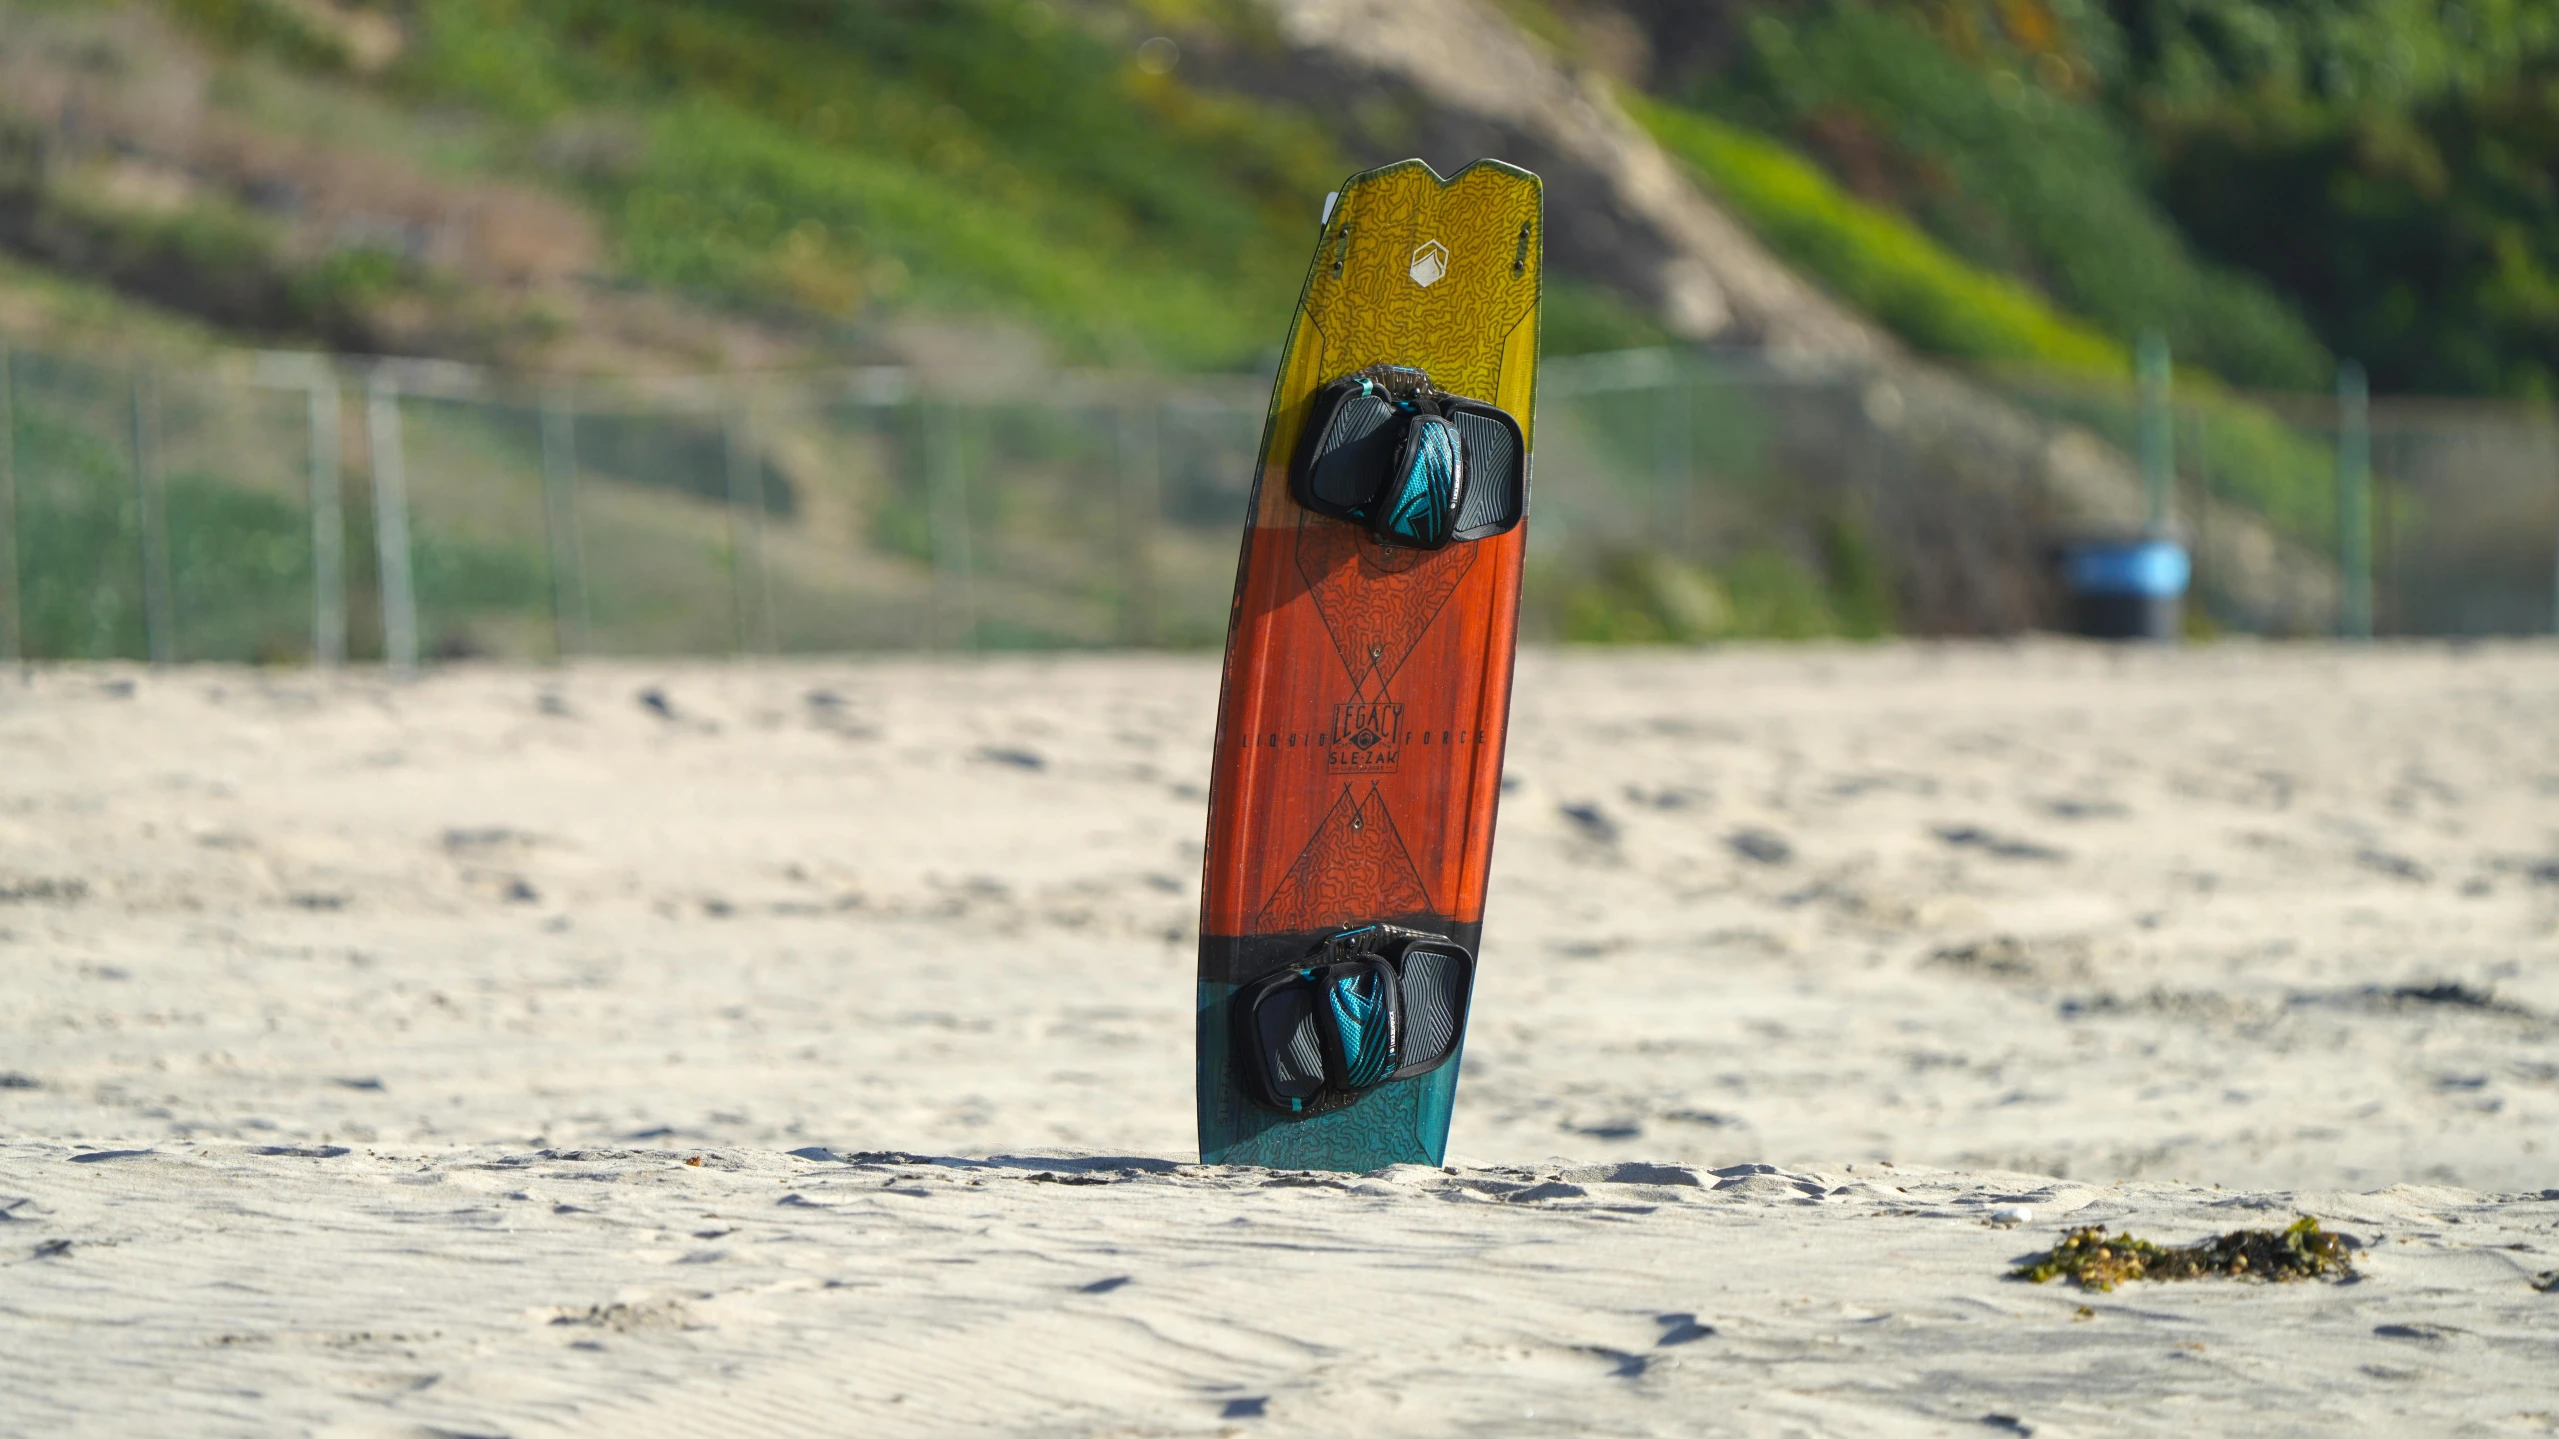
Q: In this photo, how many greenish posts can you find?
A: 2